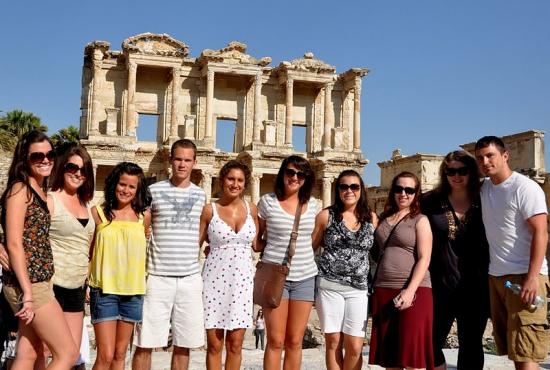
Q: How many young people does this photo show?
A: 10